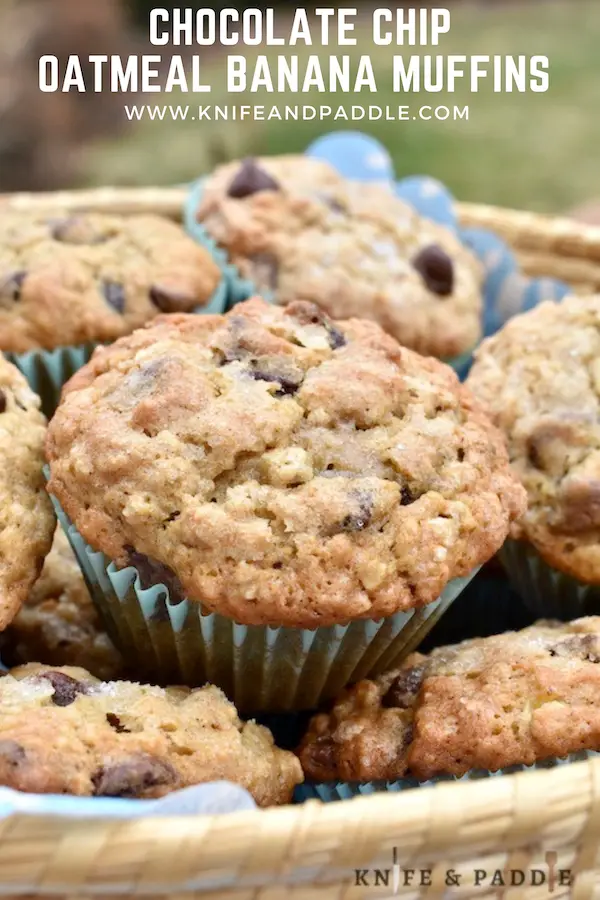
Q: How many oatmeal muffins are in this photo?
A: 8